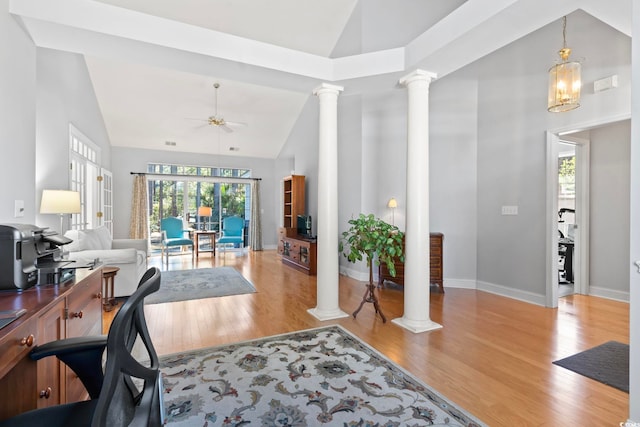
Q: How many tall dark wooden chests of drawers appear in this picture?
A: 1